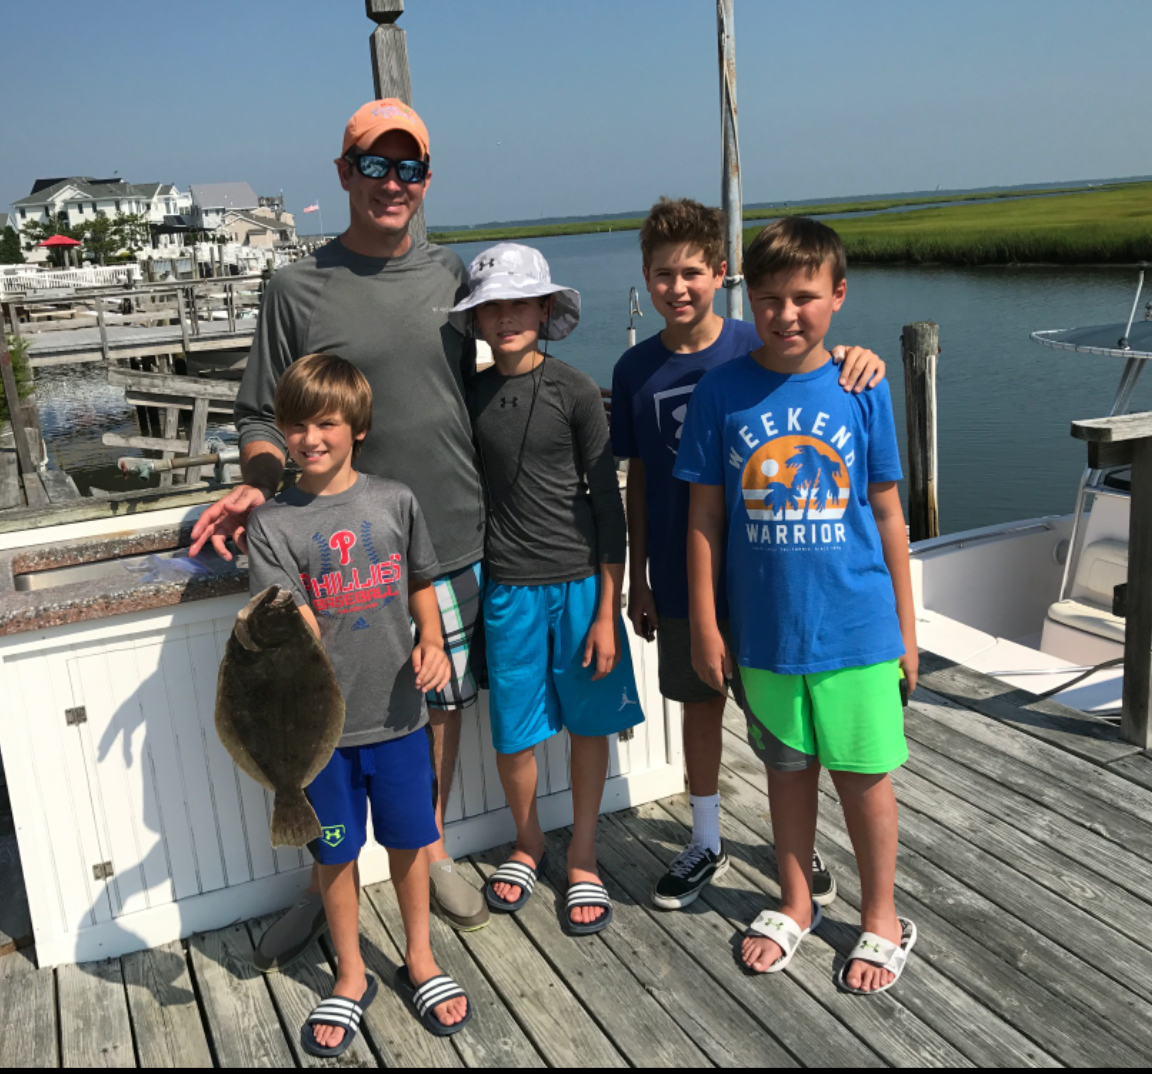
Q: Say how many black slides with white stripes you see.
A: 4